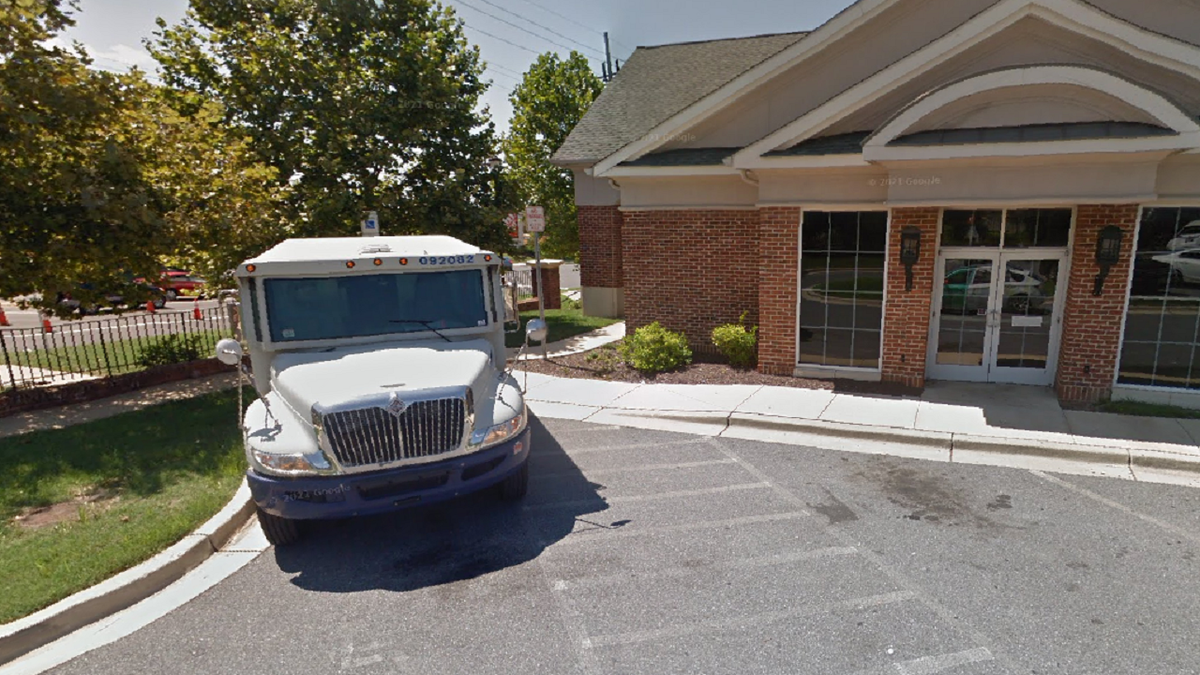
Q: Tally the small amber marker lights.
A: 5